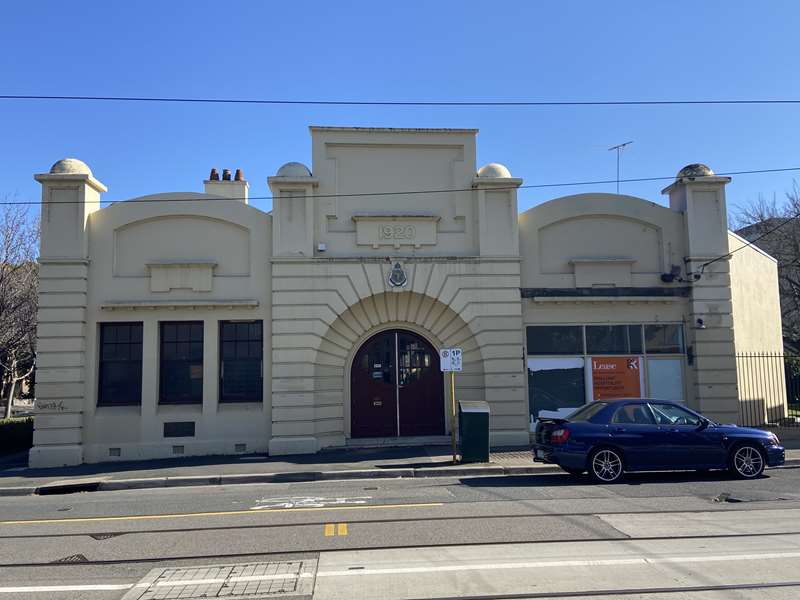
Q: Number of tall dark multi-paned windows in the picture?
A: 3